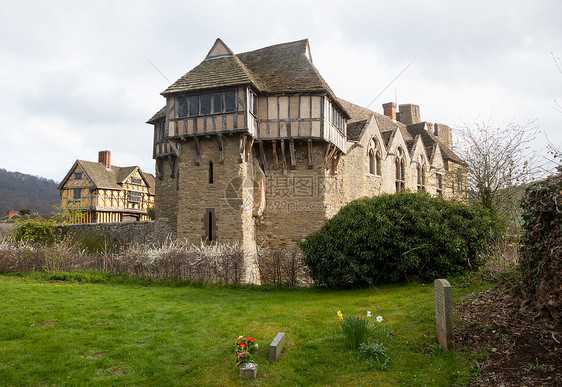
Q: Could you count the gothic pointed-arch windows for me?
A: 3